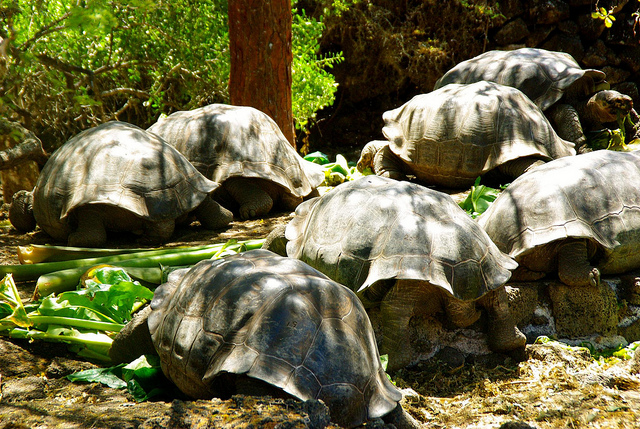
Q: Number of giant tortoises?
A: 7